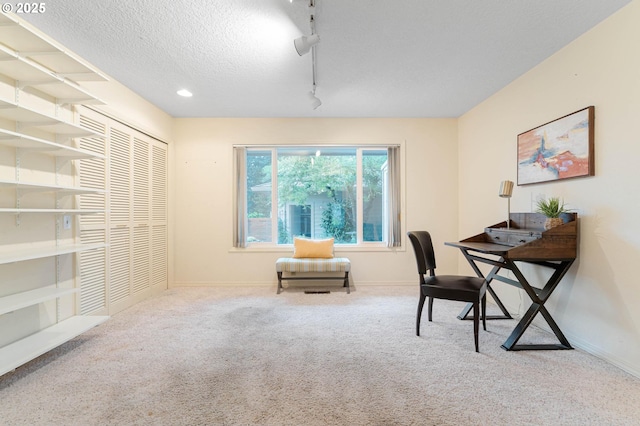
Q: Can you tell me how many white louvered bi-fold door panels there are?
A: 4